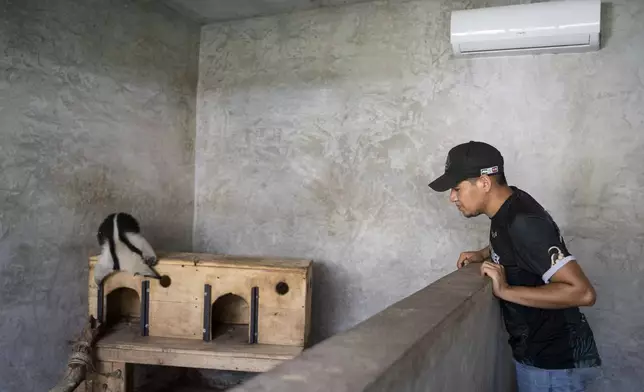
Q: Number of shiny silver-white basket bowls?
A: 0